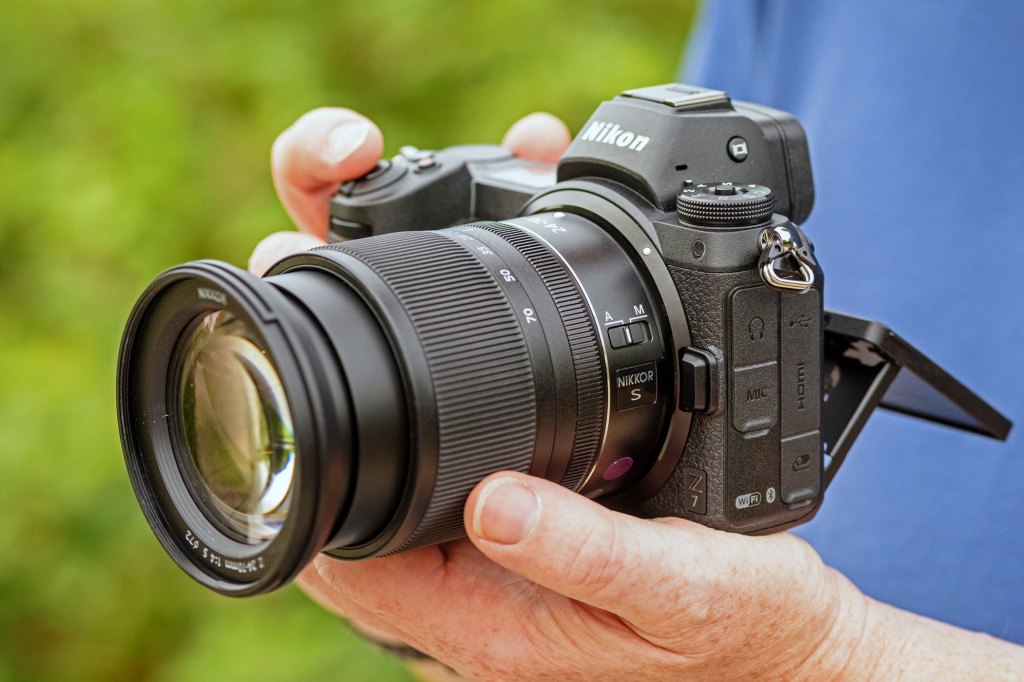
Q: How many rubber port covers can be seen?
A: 4